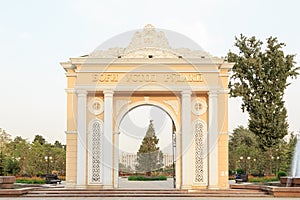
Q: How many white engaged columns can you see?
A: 4